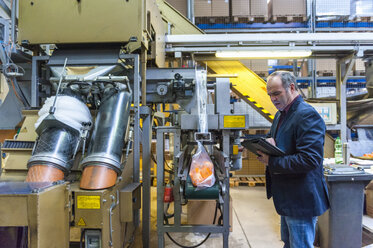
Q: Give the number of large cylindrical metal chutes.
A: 2